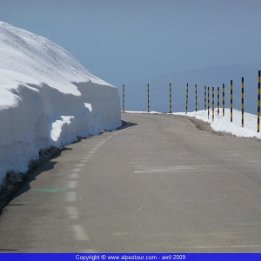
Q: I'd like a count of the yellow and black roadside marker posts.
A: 13